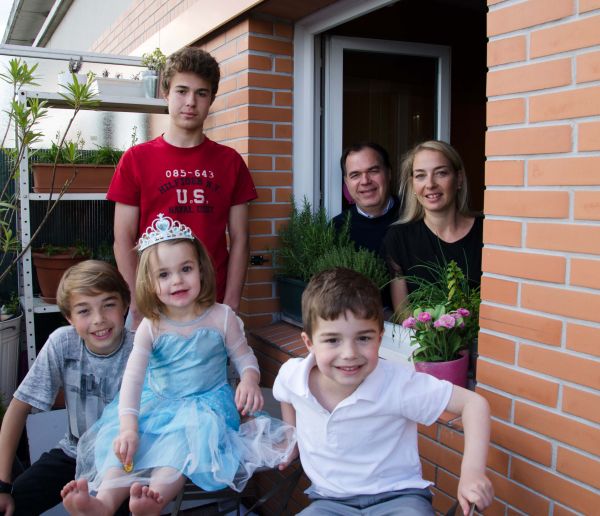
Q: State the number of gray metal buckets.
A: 1